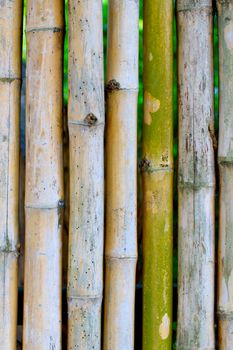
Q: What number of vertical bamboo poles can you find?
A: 7